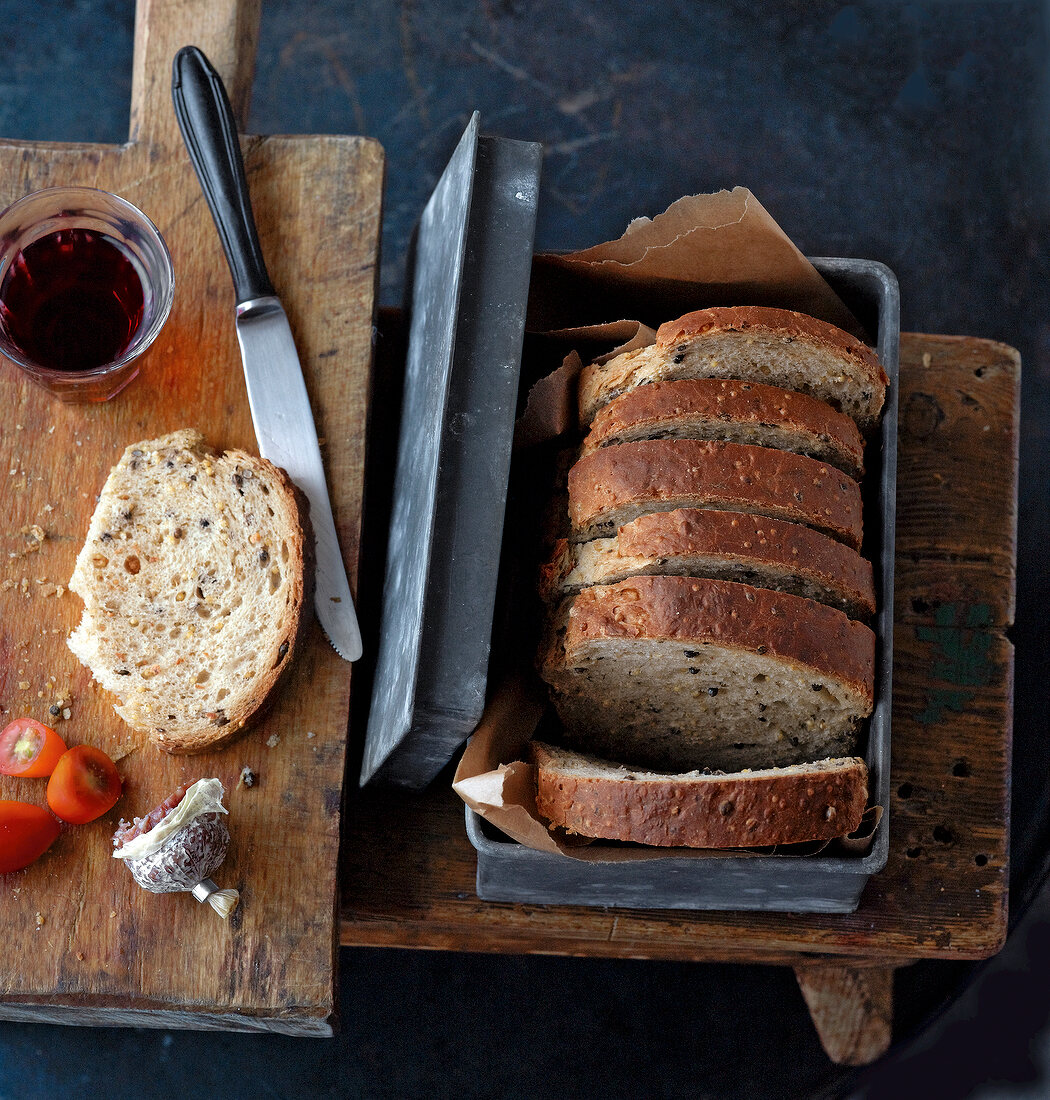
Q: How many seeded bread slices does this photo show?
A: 7